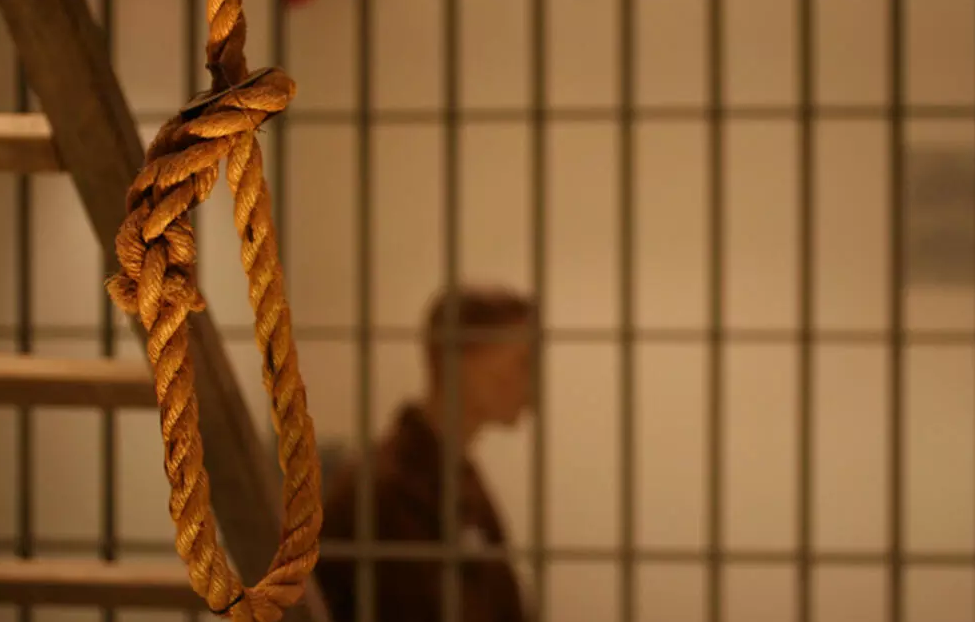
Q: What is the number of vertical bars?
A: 11